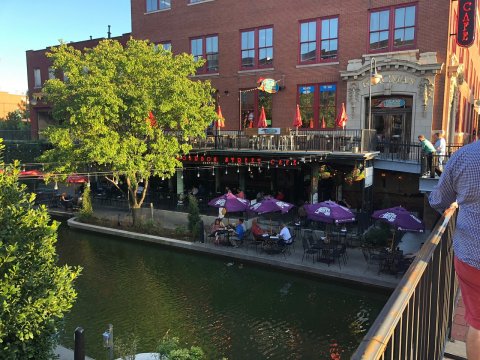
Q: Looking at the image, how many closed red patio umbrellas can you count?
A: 5